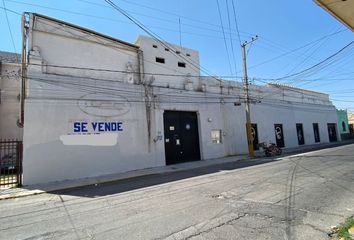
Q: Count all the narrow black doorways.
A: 5